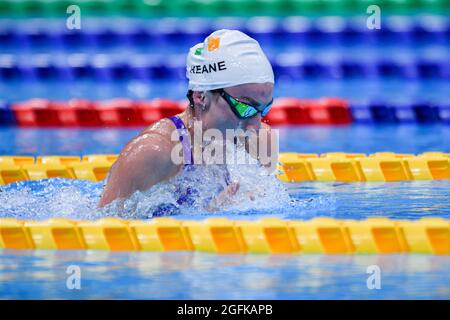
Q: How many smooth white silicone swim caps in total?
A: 1